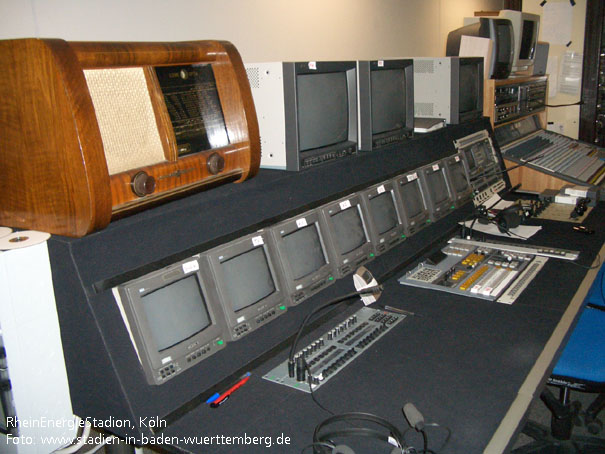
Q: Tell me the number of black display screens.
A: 13